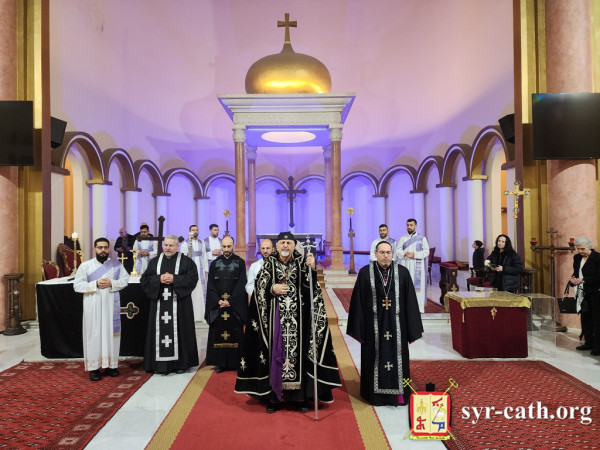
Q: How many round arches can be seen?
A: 12